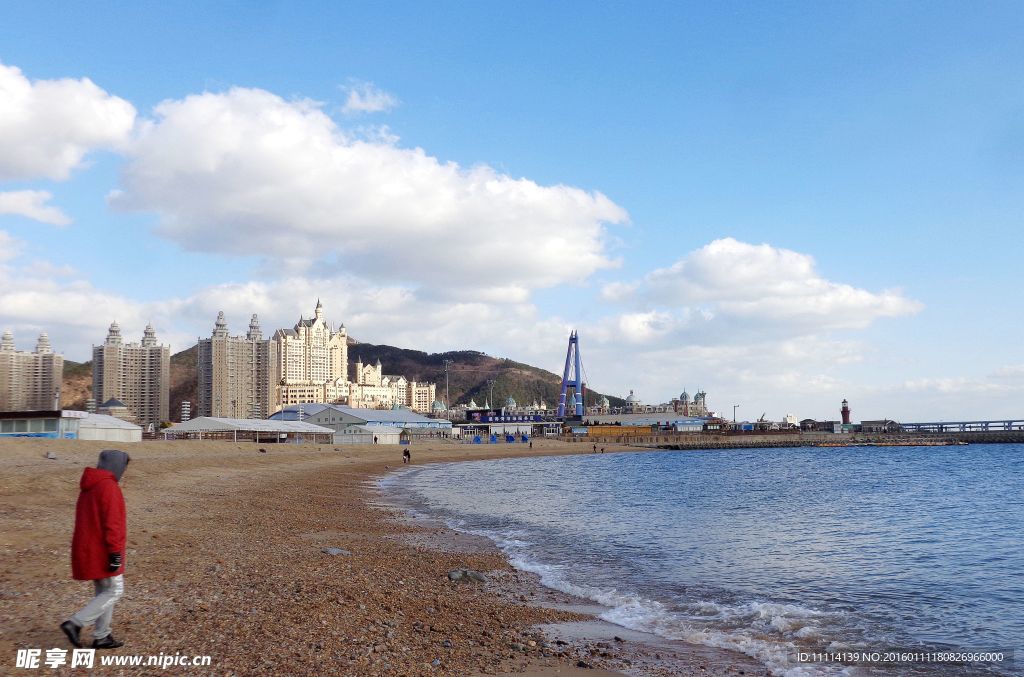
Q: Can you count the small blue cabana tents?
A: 4